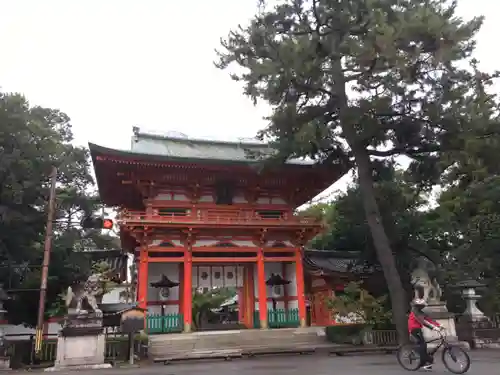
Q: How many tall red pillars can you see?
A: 4